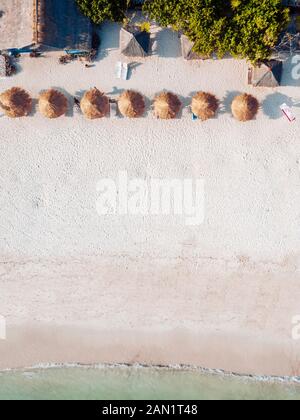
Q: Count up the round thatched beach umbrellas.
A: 7